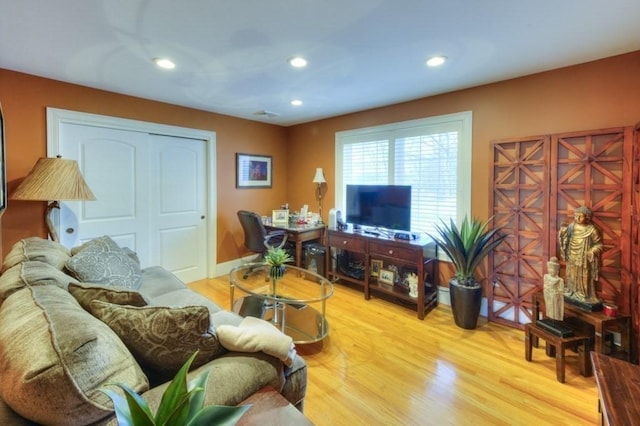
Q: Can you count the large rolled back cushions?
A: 3